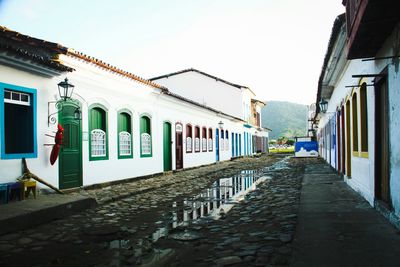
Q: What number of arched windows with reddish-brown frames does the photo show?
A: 4